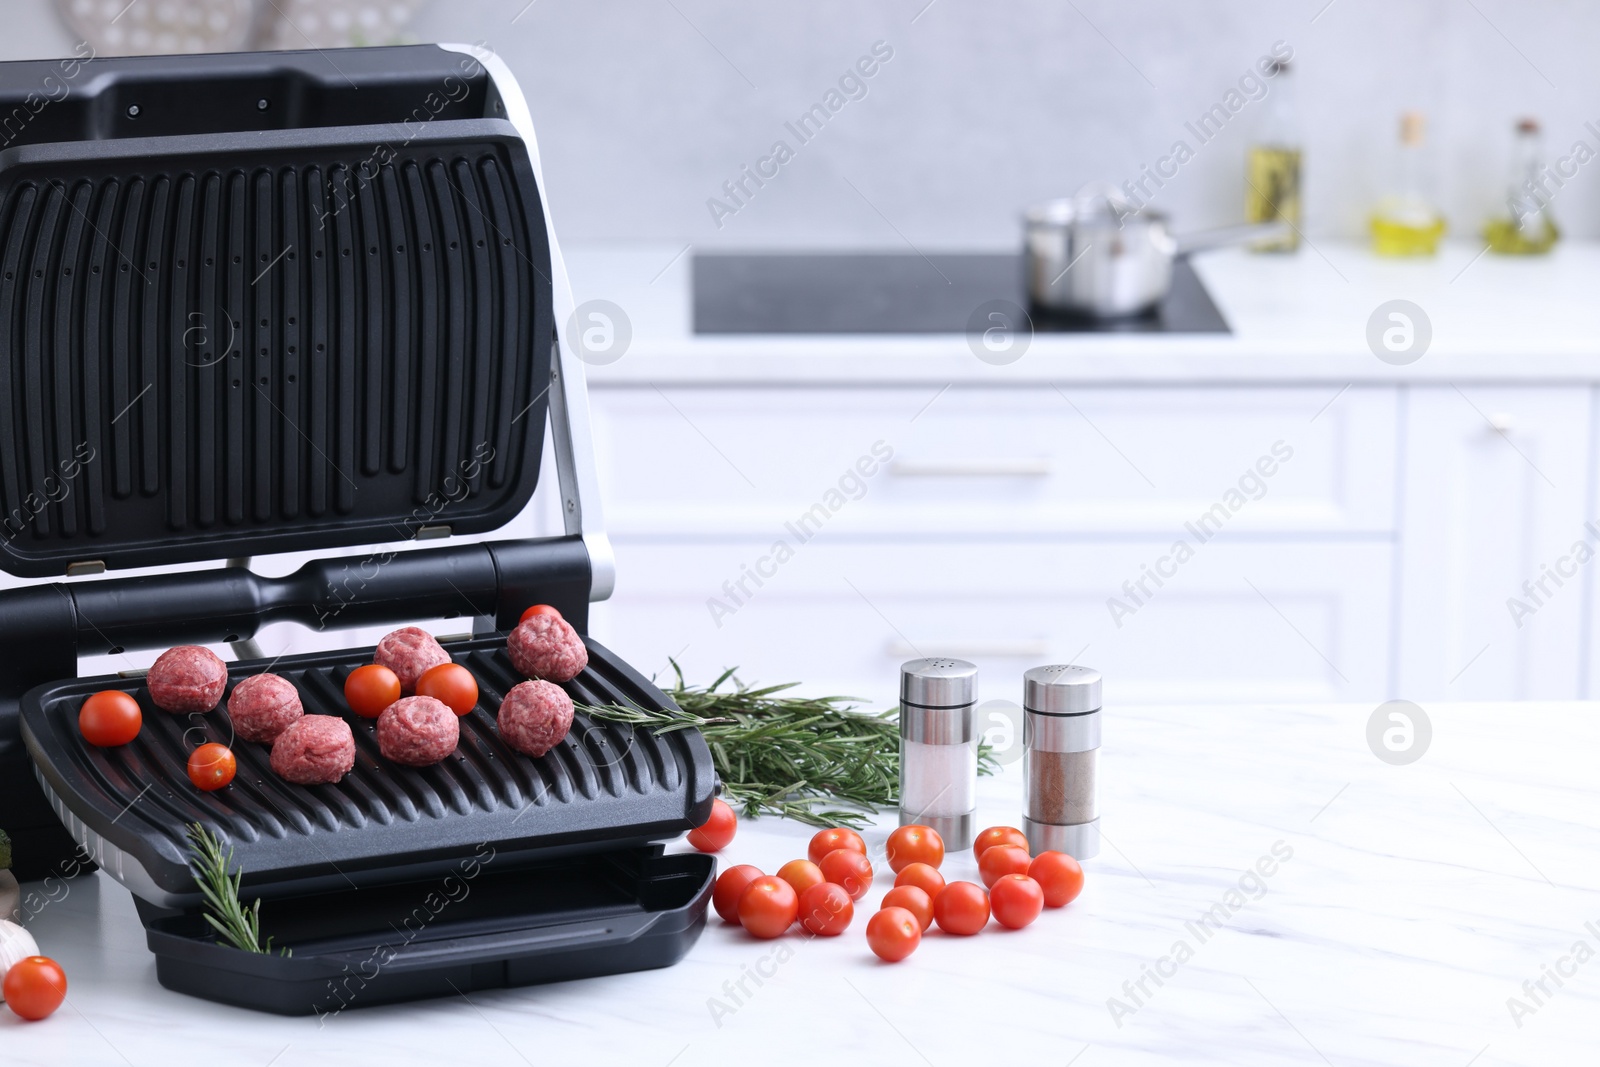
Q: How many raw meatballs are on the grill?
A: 7